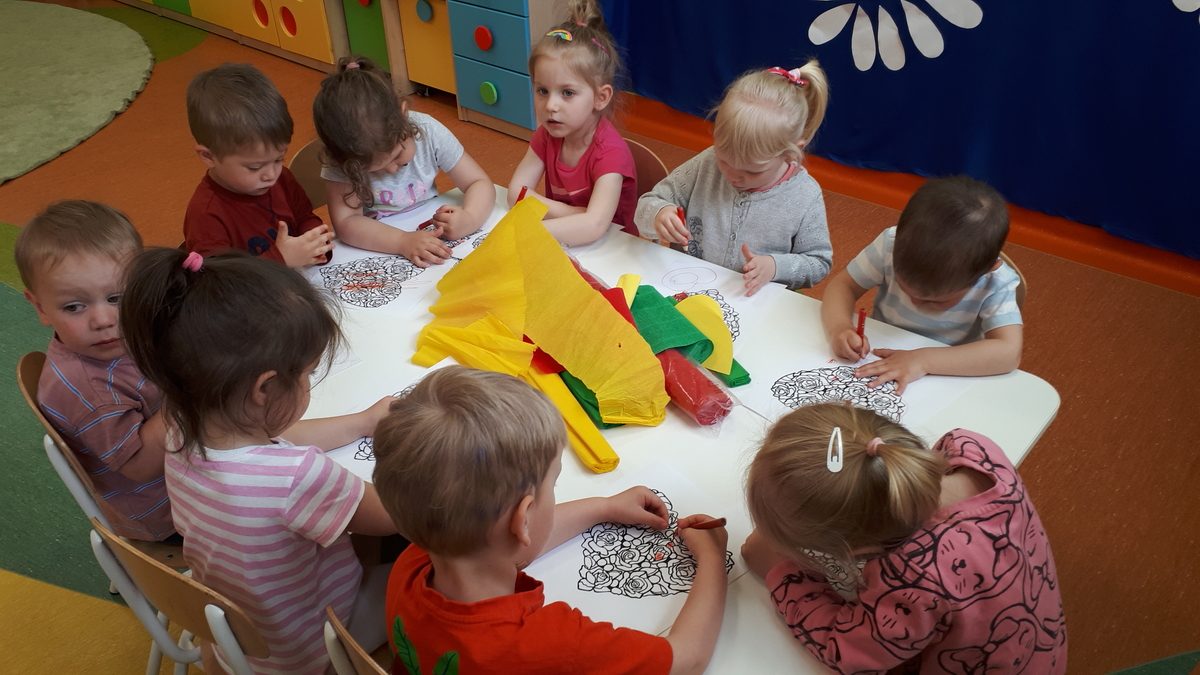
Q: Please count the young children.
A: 9